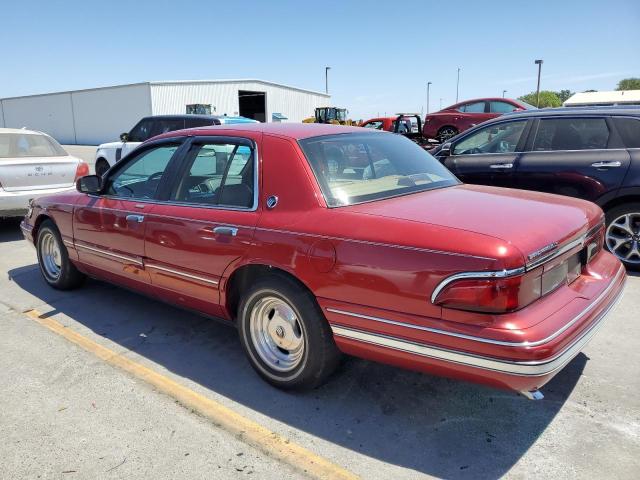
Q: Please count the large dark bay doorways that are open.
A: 1